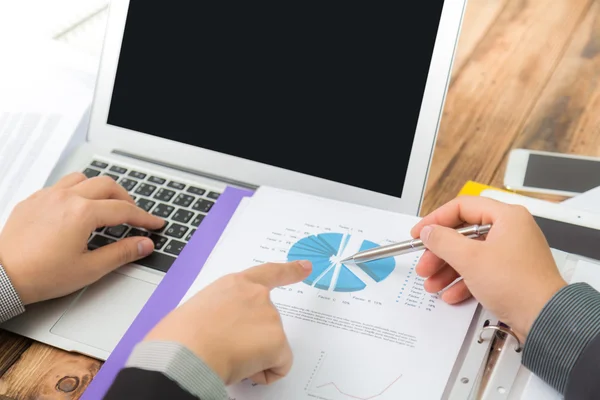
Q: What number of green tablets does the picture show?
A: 0